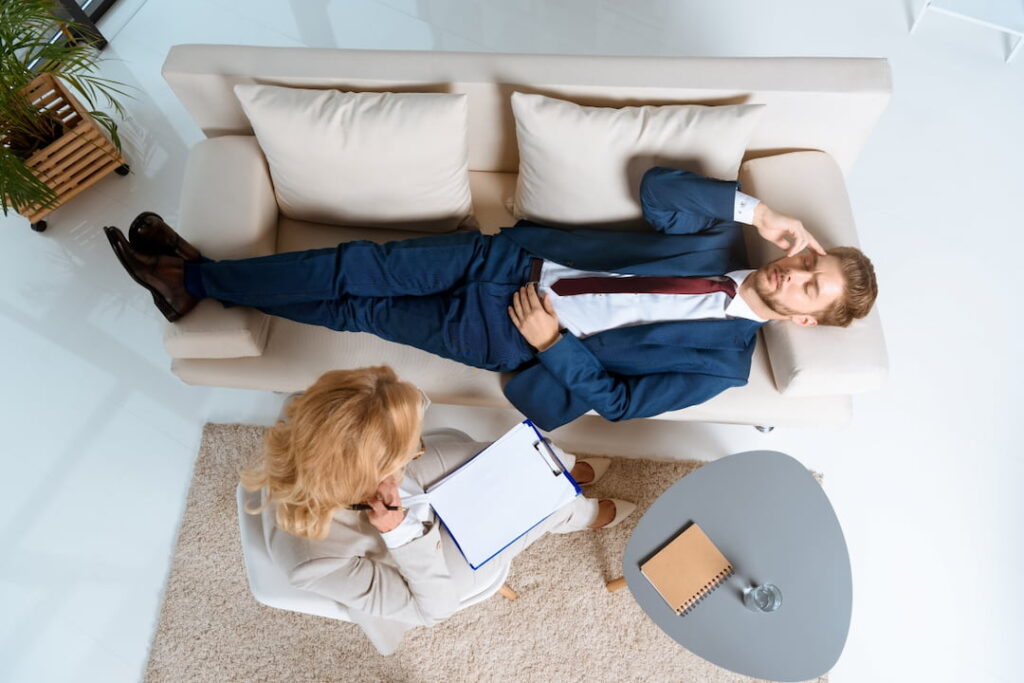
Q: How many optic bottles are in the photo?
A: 0